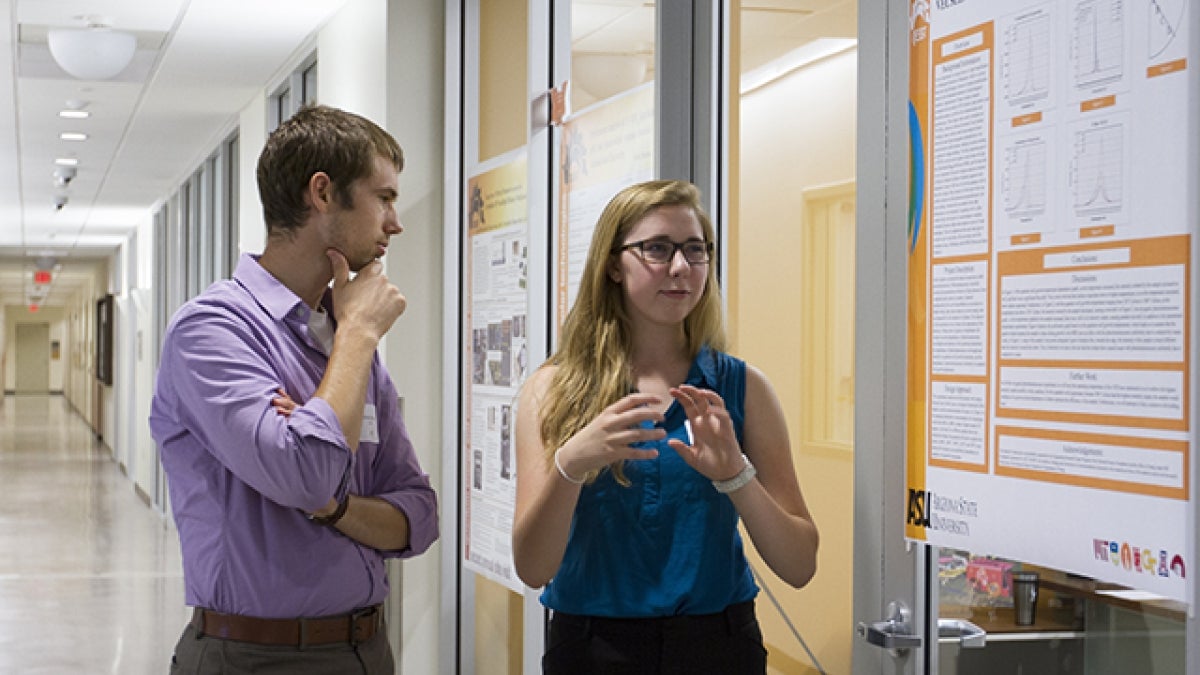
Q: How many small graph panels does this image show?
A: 5